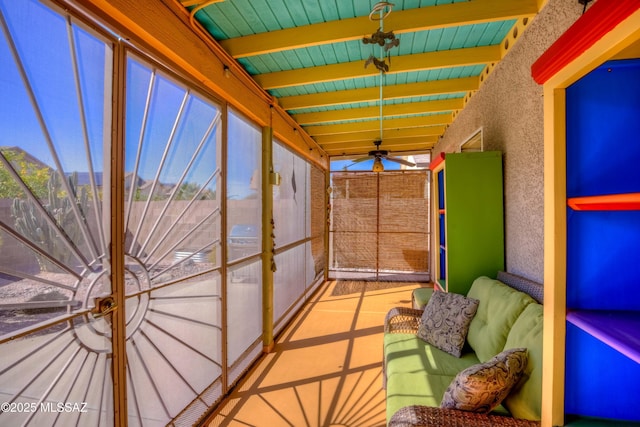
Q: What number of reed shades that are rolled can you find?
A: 0